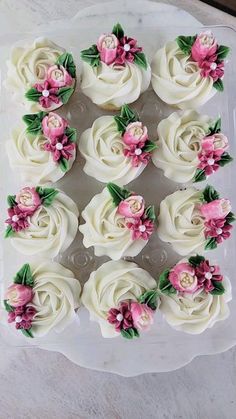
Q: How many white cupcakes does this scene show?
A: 12